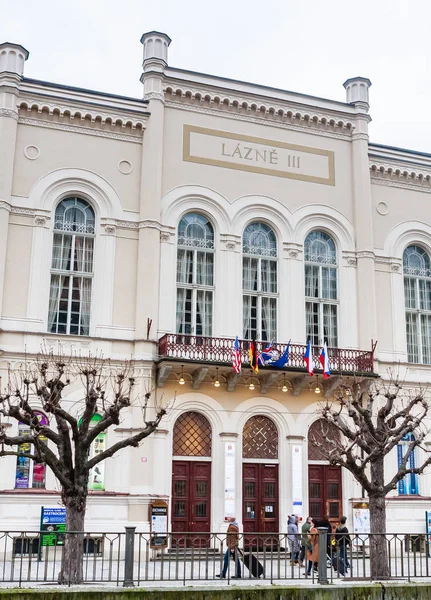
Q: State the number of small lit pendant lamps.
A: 6